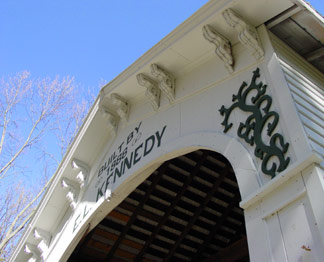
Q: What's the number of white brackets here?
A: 10